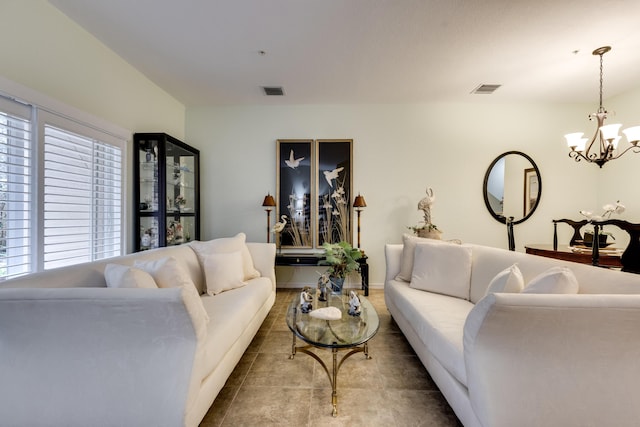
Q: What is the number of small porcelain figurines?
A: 3